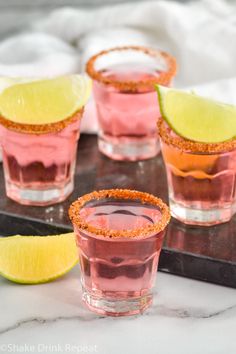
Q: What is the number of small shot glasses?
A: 4